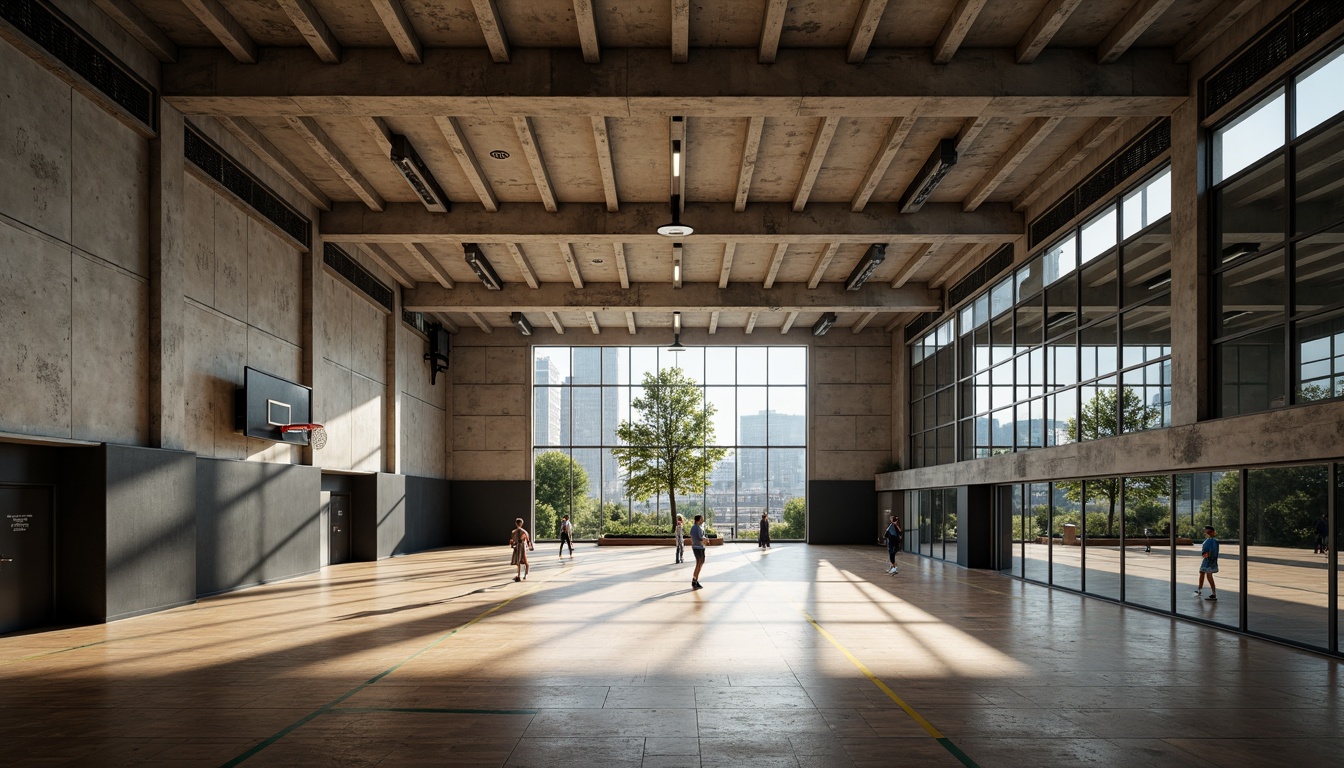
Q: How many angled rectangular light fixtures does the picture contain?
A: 6